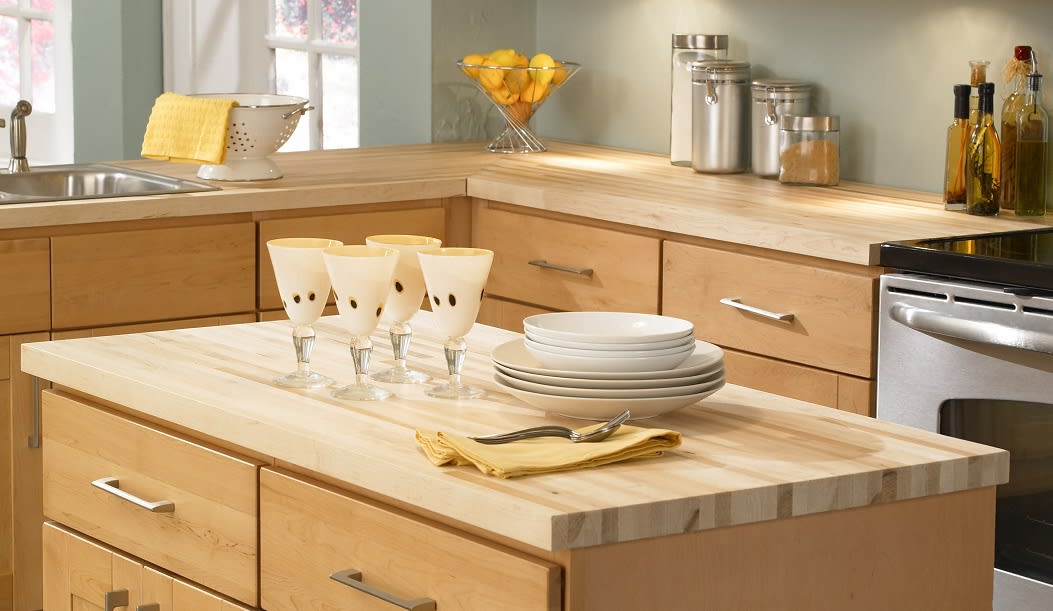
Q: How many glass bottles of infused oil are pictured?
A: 5